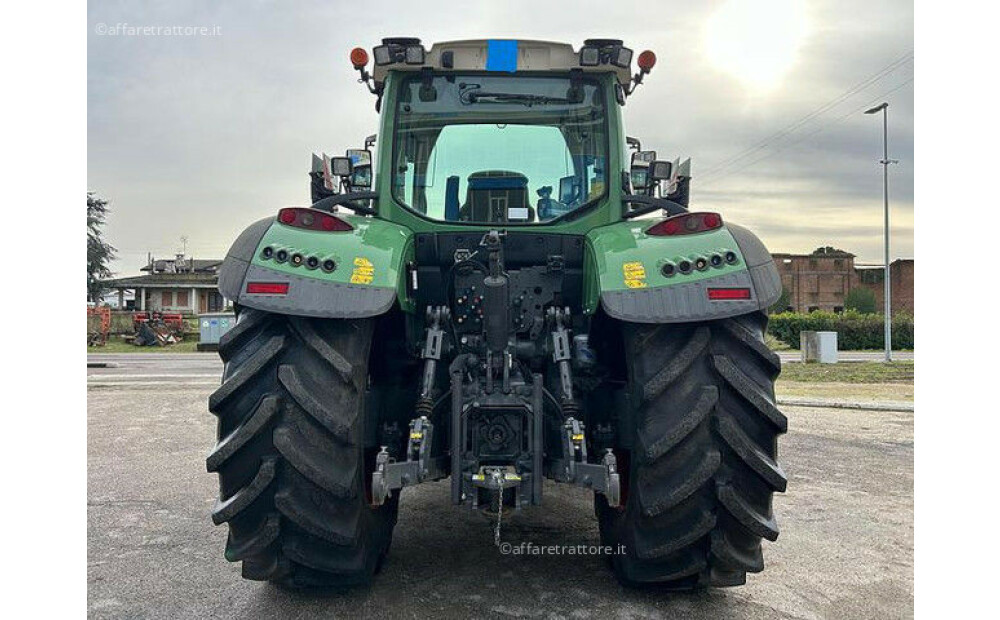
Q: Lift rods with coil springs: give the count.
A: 2